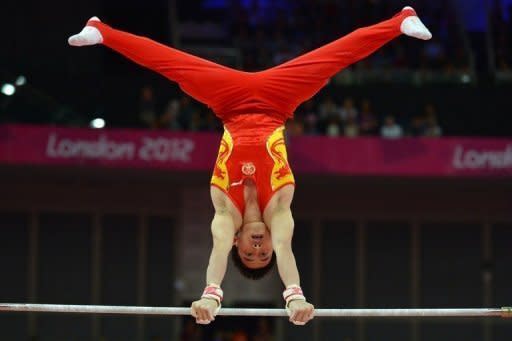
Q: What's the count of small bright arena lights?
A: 3